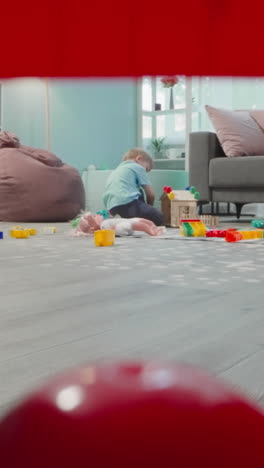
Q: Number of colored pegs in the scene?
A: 6